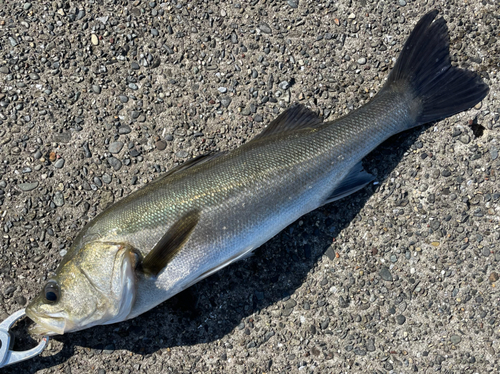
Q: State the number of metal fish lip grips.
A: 1